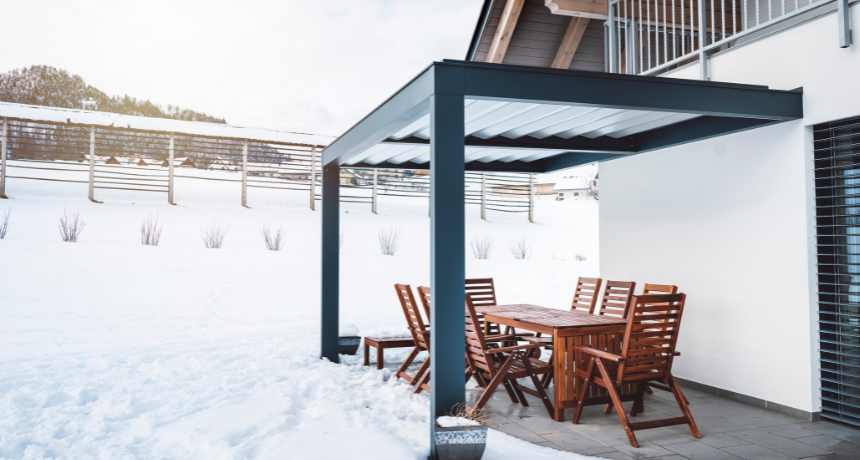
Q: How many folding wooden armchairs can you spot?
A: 8